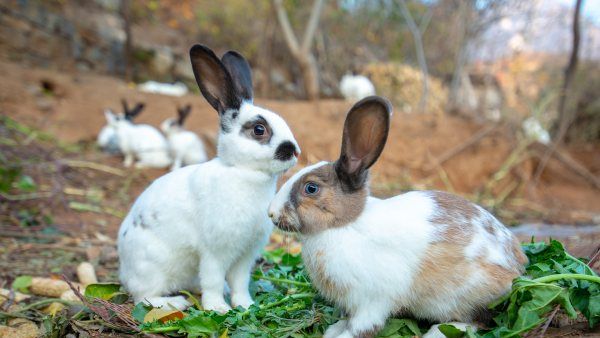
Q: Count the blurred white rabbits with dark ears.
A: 2